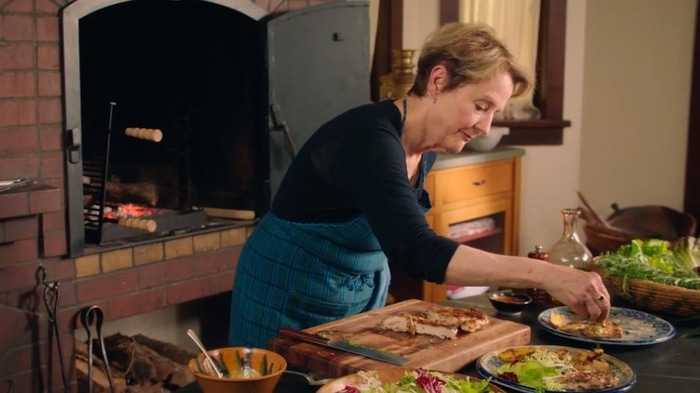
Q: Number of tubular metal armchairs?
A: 0